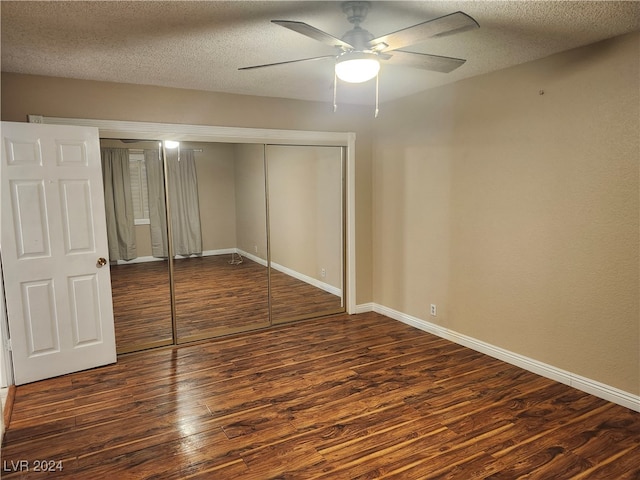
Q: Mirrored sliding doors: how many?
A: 3